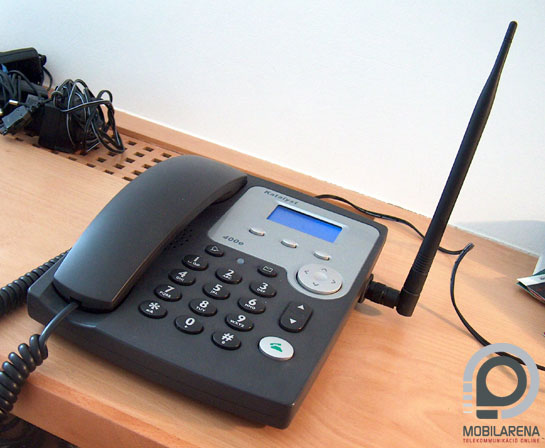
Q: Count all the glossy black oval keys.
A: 14